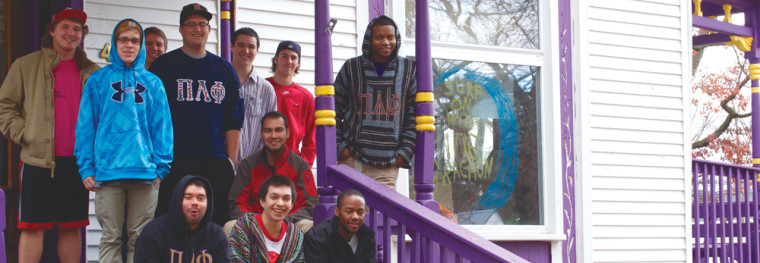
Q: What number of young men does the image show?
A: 11